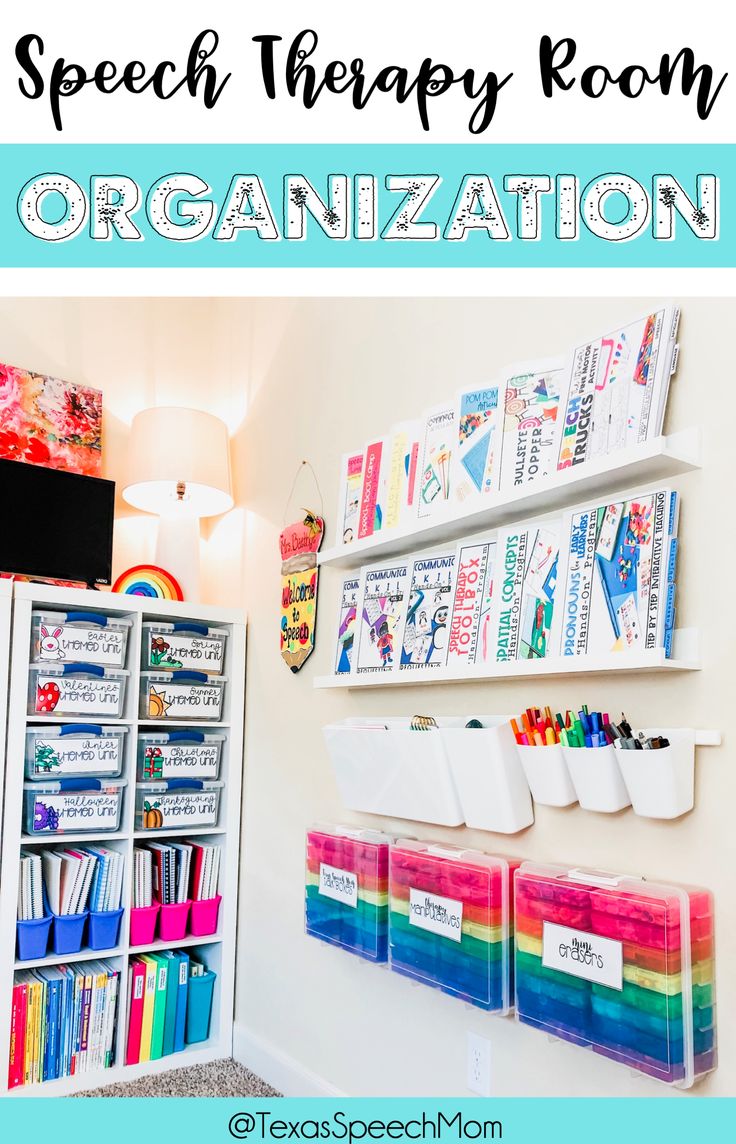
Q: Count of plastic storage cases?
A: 11